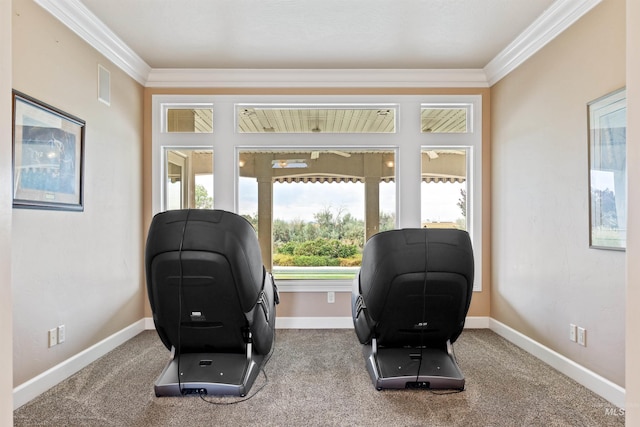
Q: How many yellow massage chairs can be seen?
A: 0